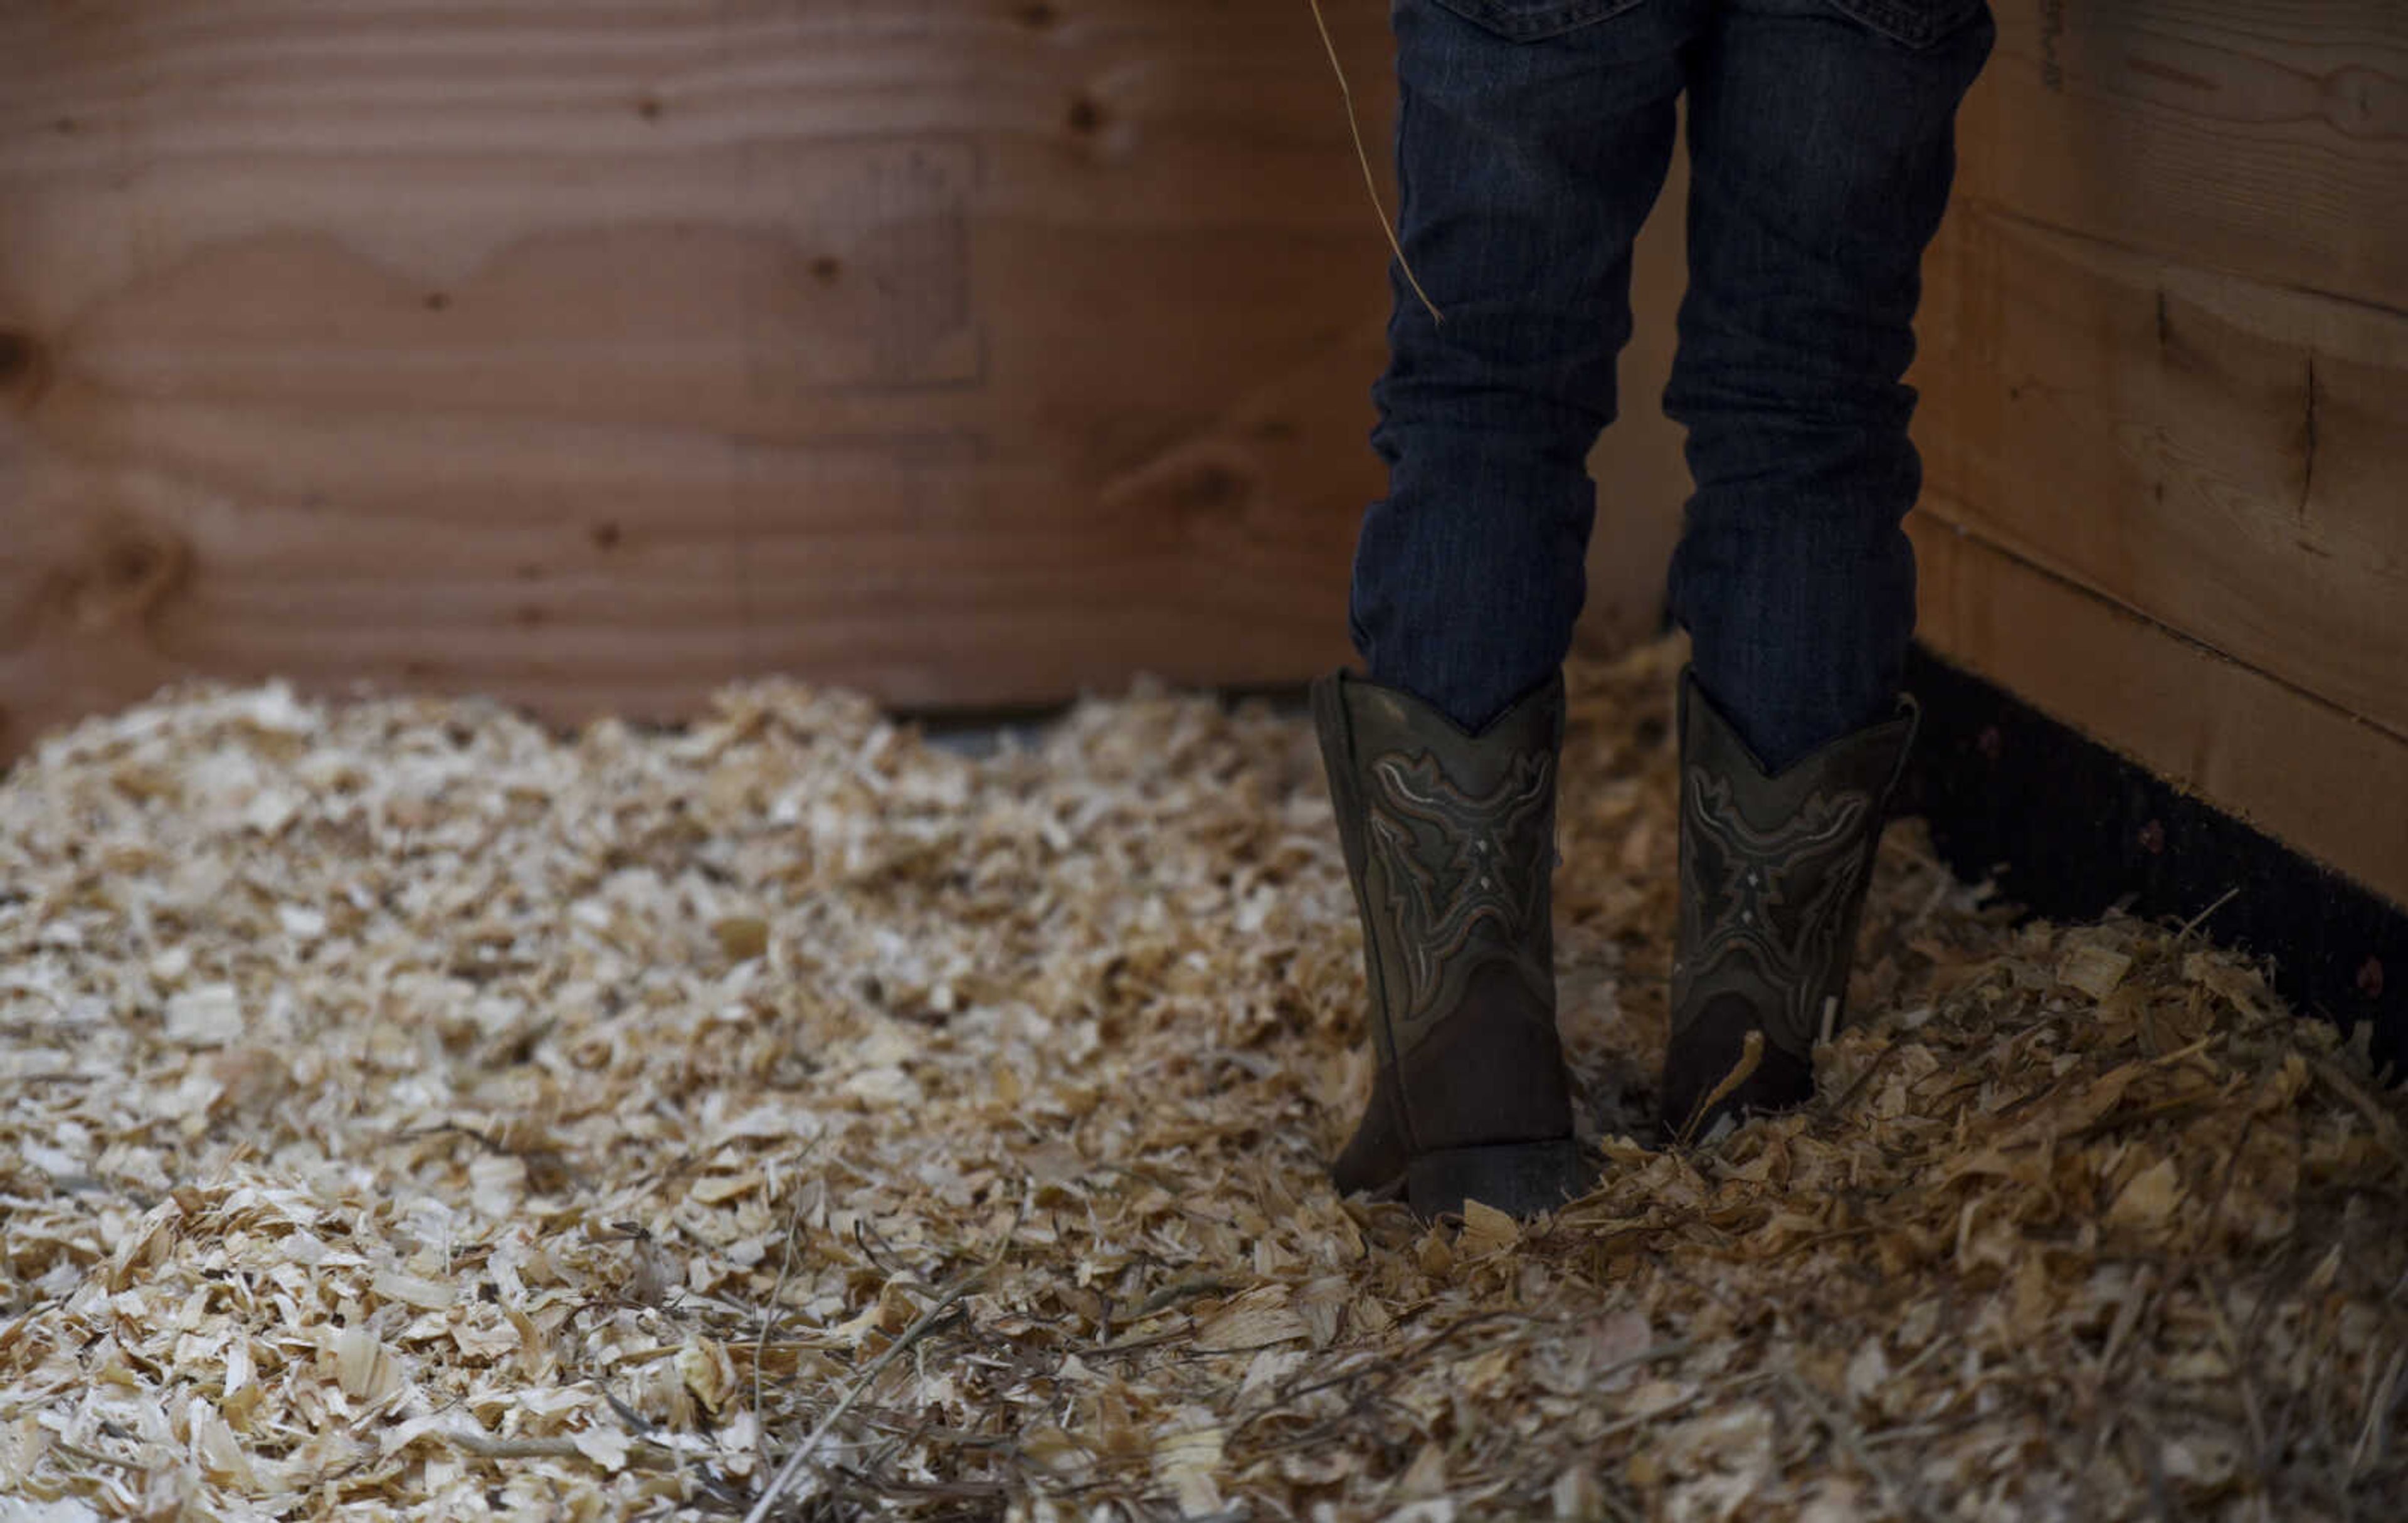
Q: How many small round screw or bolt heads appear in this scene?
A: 3